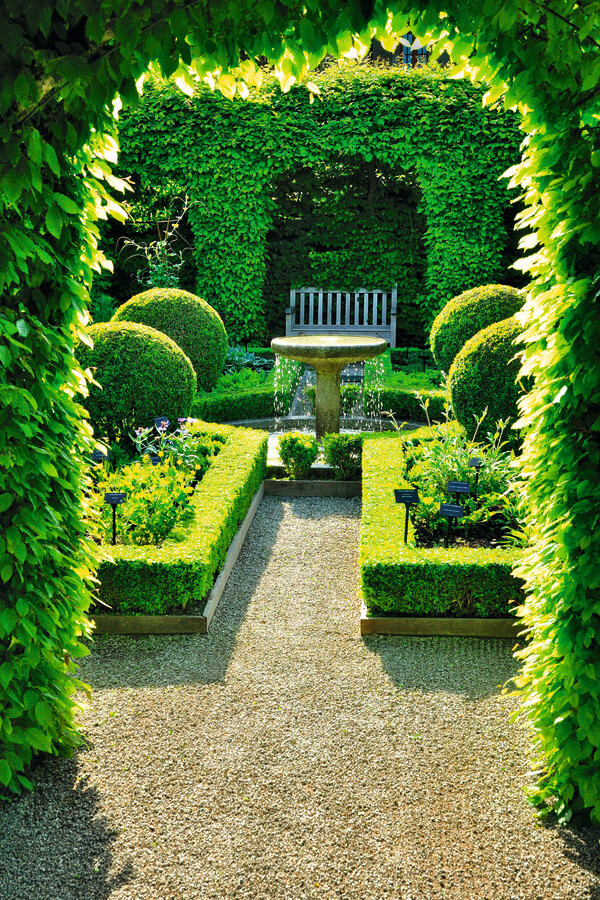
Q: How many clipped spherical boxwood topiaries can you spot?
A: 4